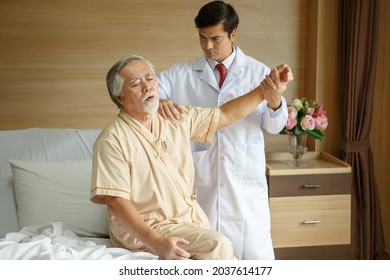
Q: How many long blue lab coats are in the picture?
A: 0